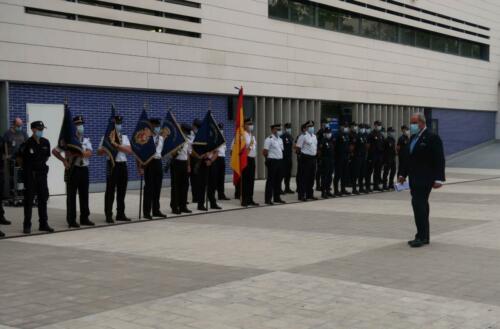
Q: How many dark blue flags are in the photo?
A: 5